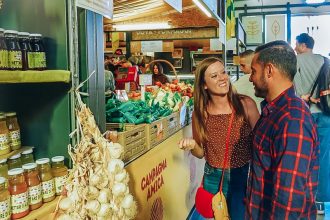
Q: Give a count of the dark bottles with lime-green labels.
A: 4